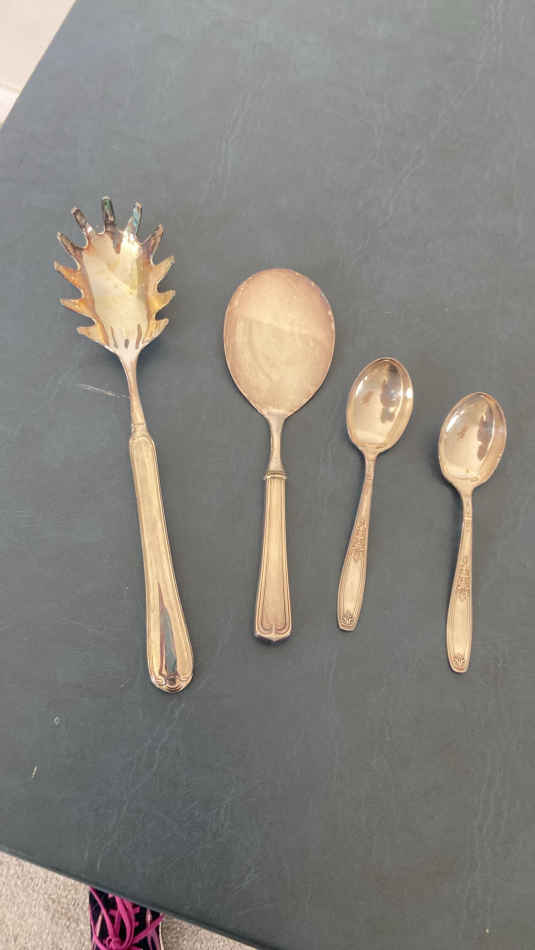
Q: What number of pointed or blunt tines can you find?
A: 11